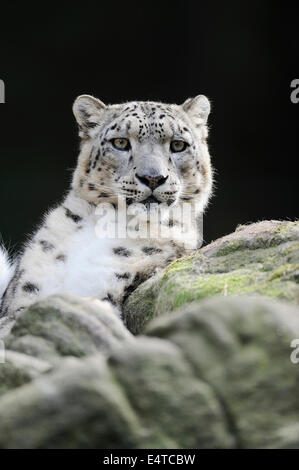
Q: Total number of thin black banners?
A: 1